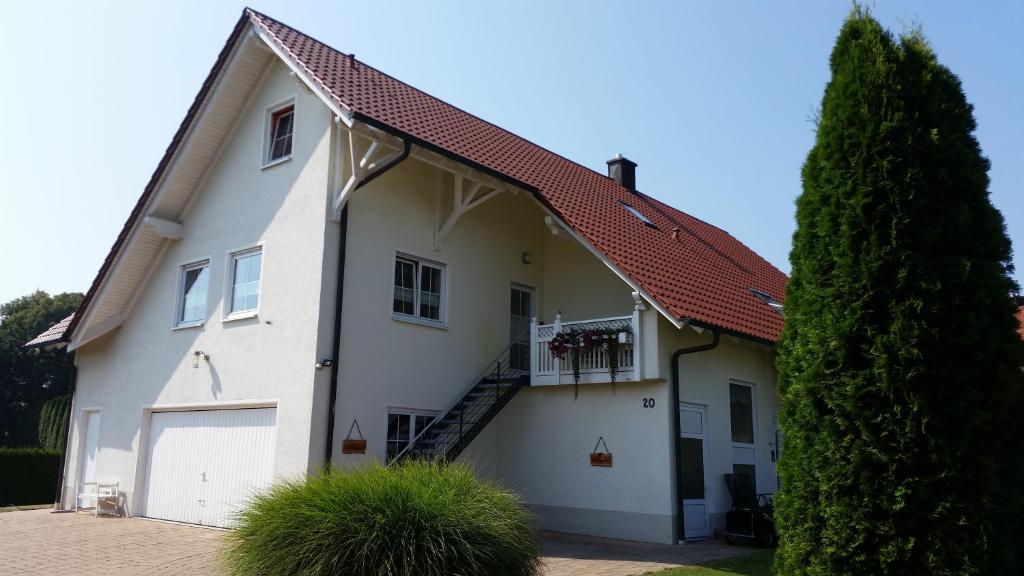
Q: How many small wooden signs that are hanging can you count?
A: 2